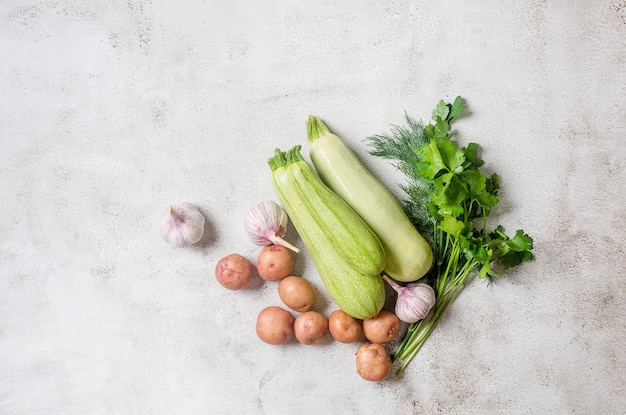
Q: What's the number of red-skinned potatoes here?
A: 8